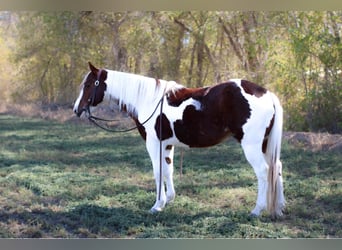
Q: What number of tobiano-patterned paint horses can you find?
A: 1